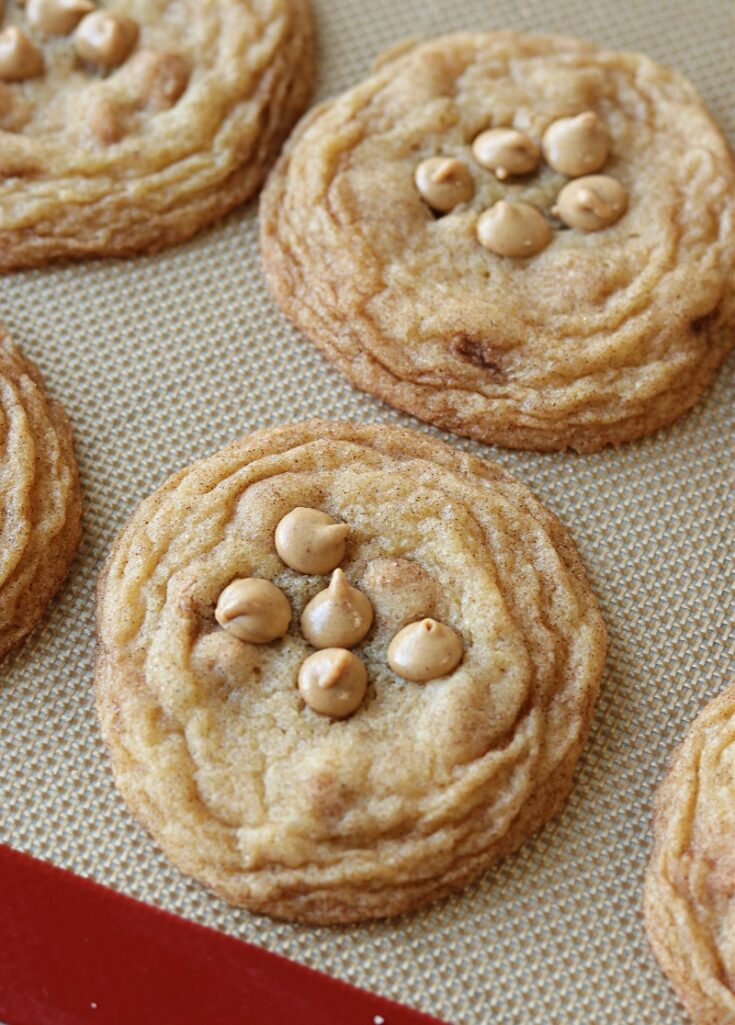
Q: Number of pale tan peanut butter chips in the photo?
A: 13